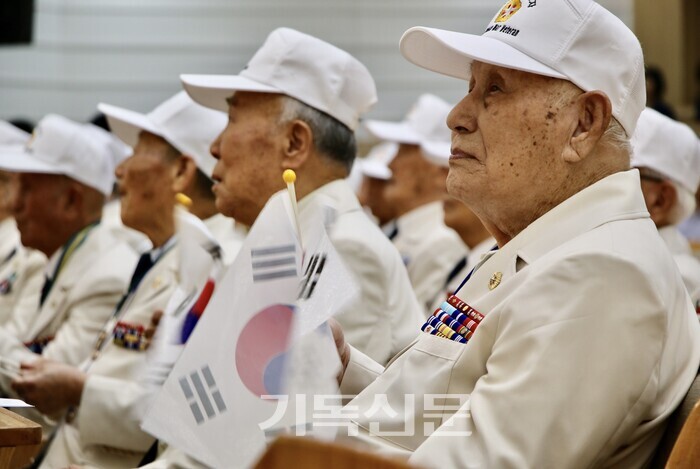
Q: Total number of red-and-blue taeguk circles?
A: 2